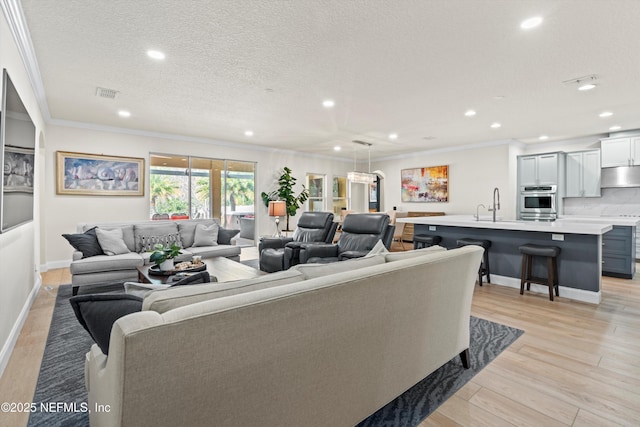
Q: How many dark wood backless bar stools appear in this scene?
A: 3